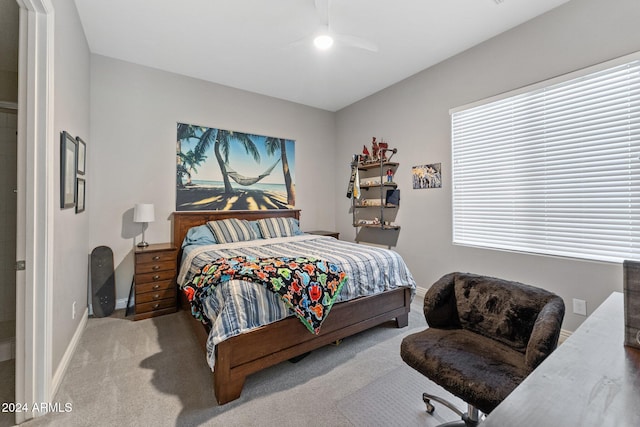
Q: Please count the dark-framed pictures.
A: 3